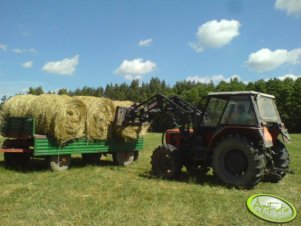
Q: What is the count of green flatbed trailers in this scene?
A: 1